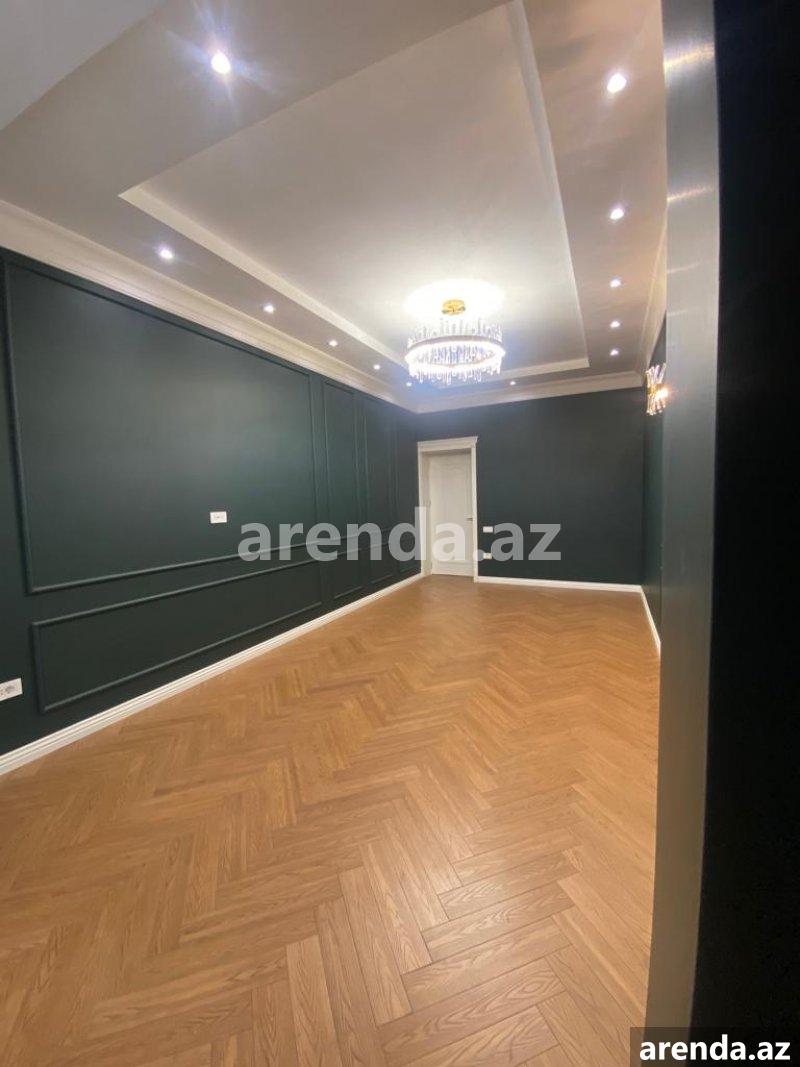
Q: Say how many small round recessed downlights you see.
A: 12